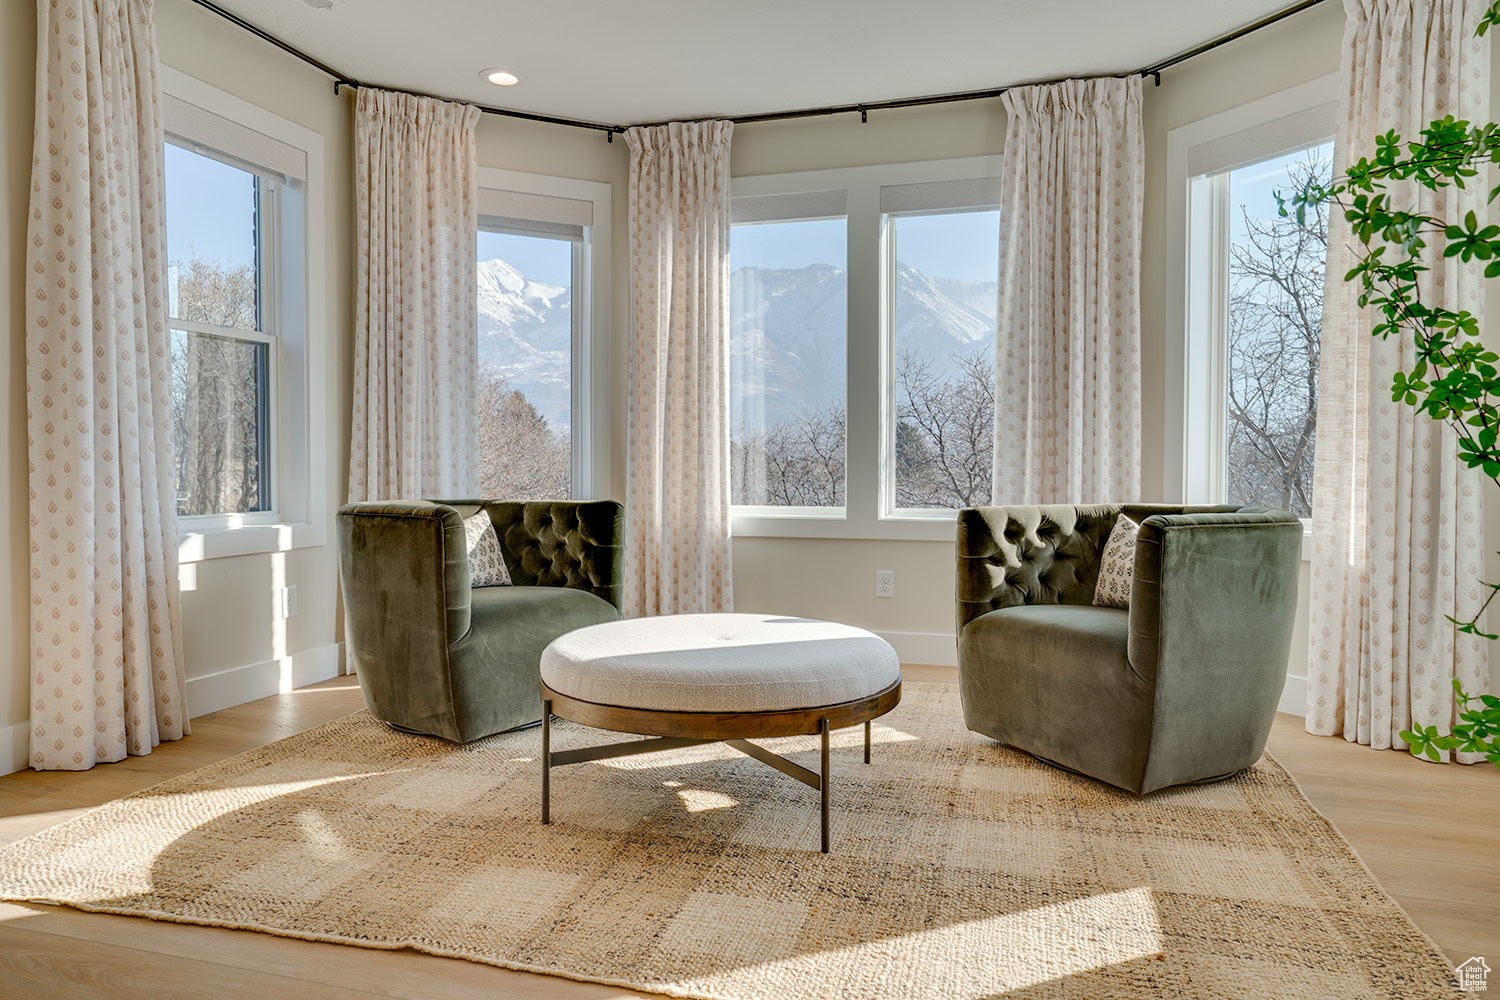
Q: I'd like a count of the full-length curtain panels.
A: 5